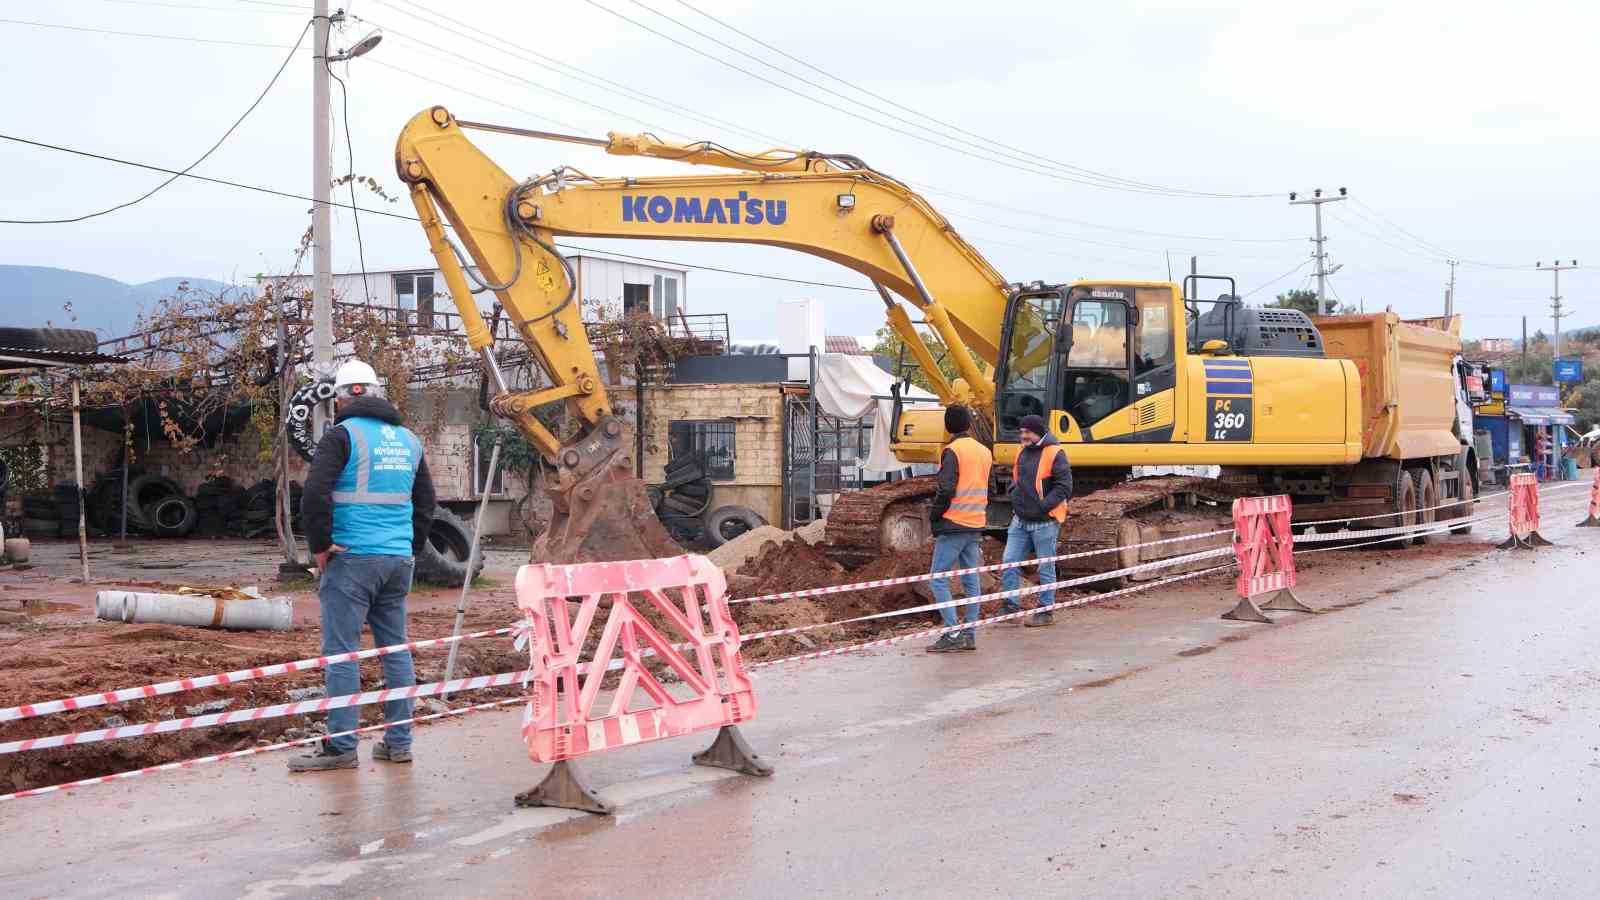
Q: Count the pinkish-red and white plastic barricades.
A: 4